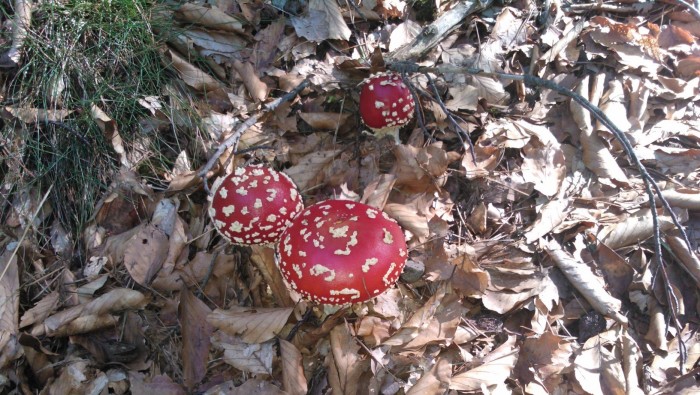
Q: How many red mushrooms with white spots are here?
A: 3